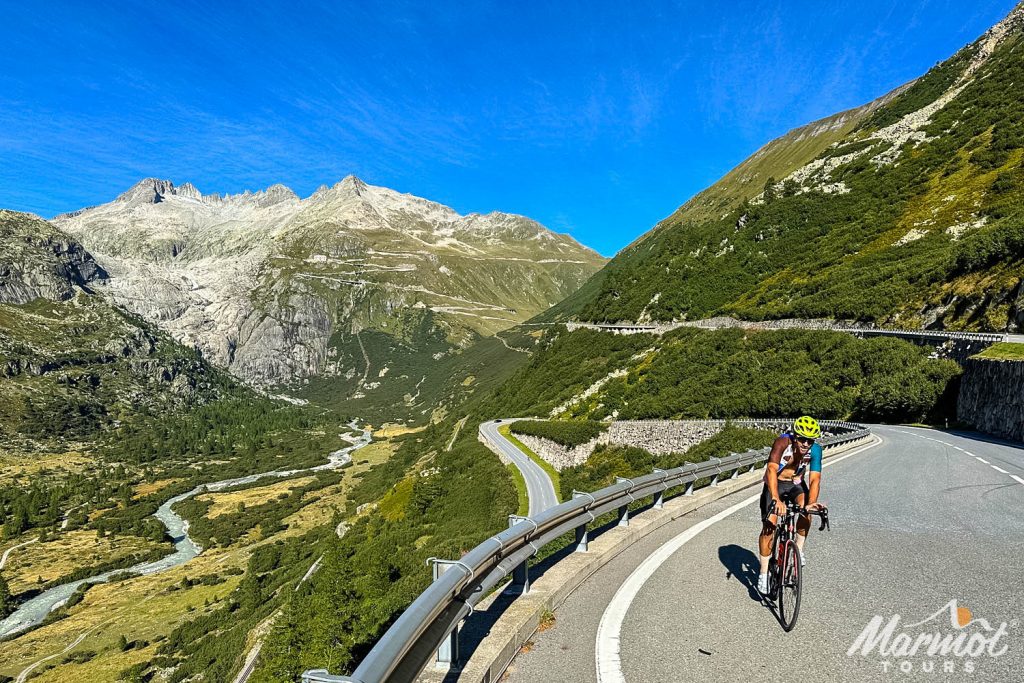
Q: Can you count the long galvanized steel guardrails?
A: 1